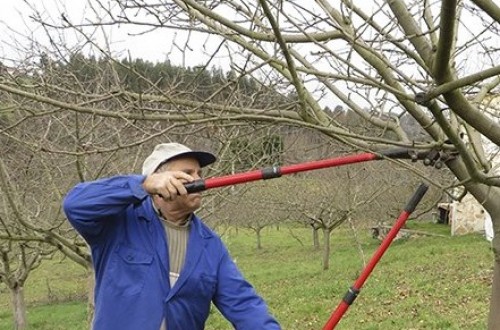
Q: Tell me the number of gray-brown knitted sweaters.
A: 1